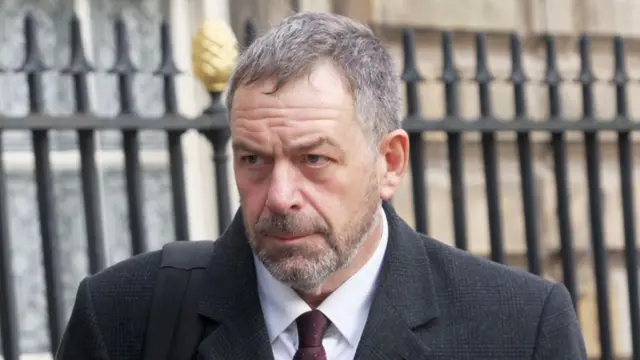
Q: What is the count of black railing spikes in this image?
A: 12